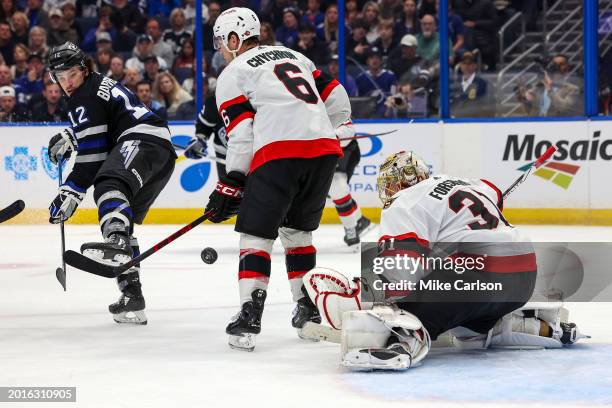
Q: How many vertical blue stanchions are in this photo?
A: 4